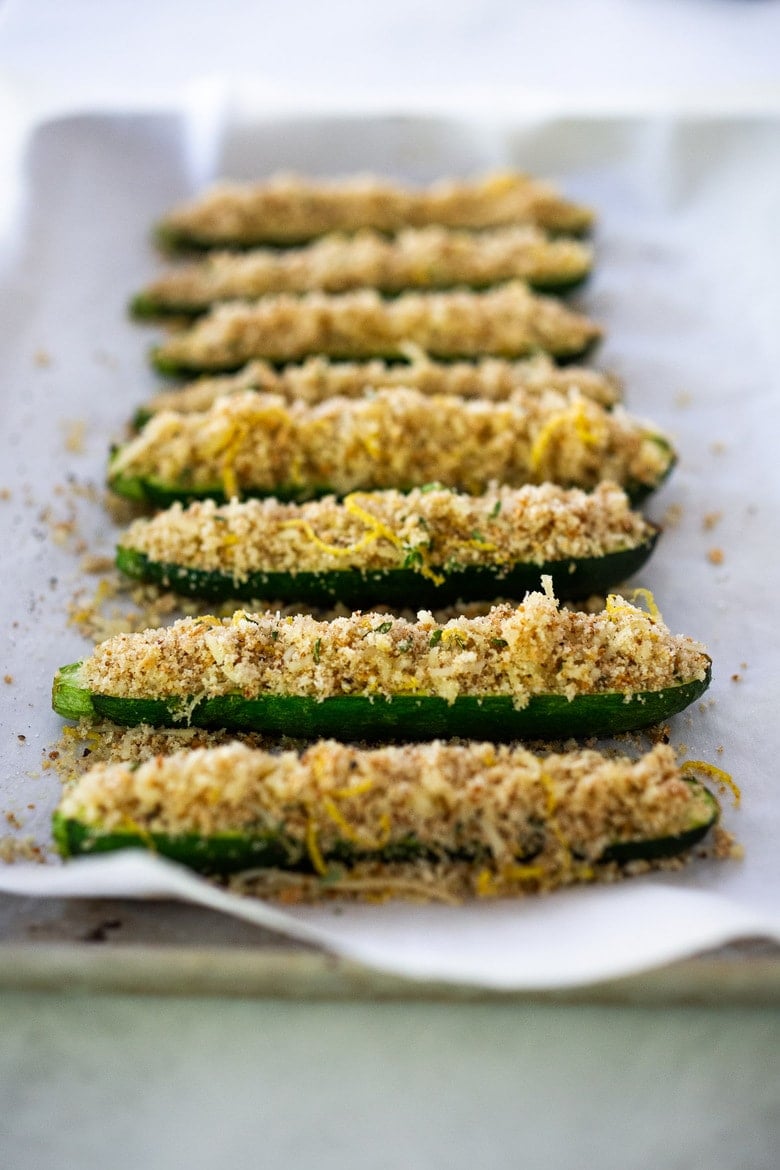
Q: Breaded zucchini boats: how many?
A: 8